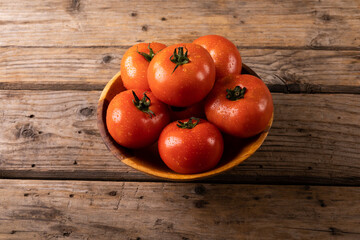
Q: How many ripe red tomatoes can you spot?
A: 6